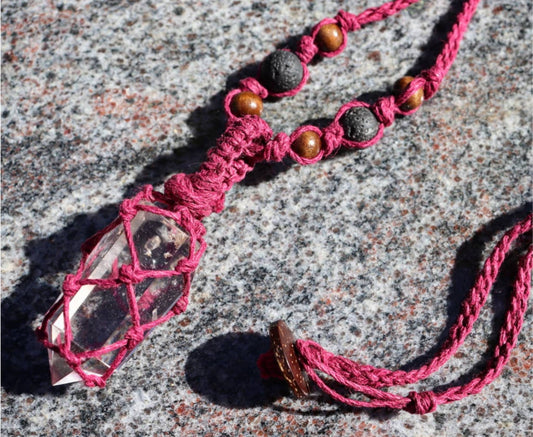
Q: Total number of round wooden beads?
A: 4